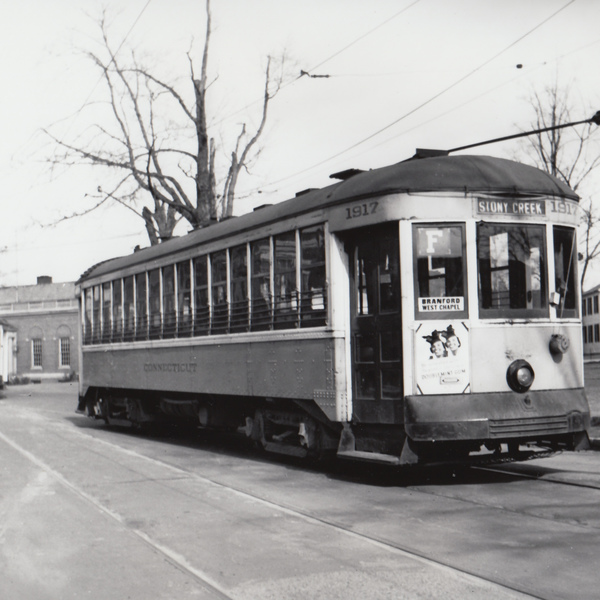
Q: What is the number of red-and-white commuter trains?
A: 0